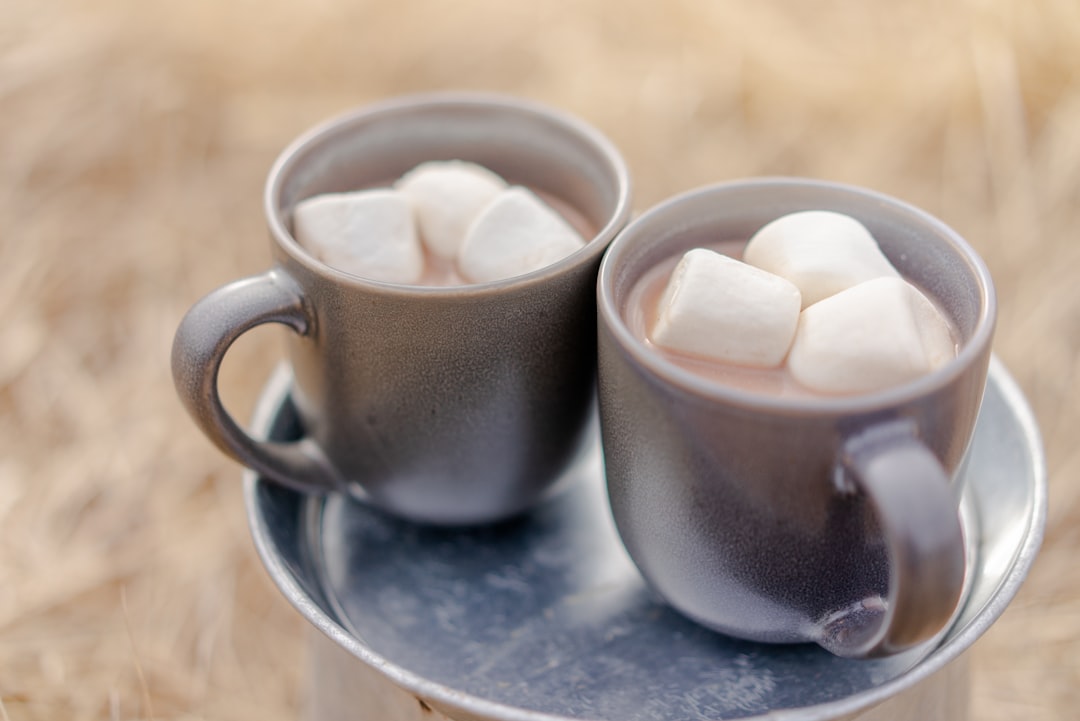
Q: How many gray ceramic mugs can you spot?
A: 2